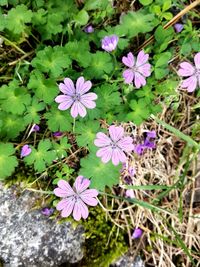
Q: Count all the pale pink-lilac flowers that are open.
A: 5